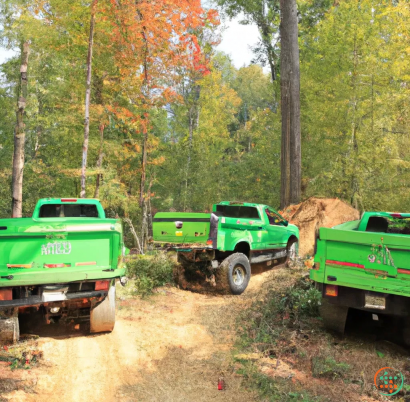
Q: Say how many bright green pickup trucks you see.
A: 3